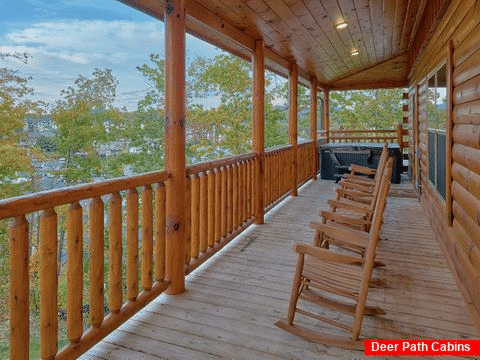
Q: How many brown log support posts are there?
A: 5